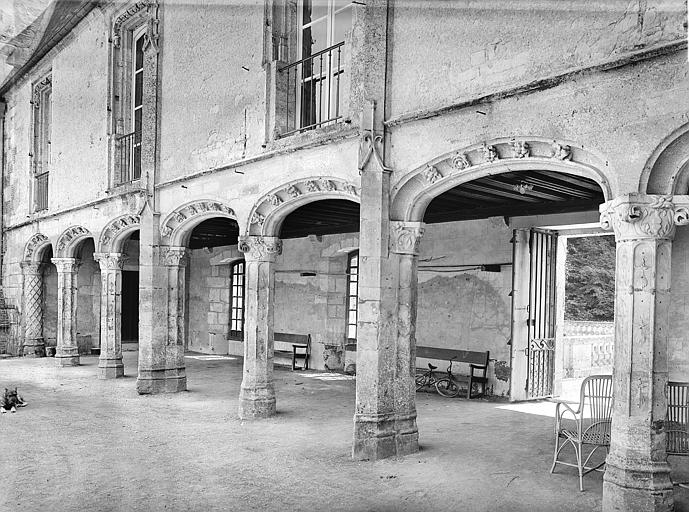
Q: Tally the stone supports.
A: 7